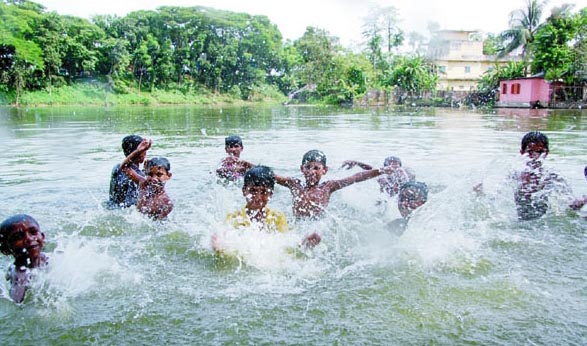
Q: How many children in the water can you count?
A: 9